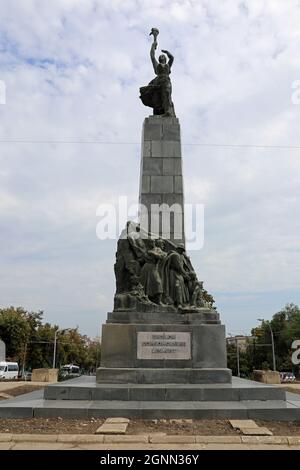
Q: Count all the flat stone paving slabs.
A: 4